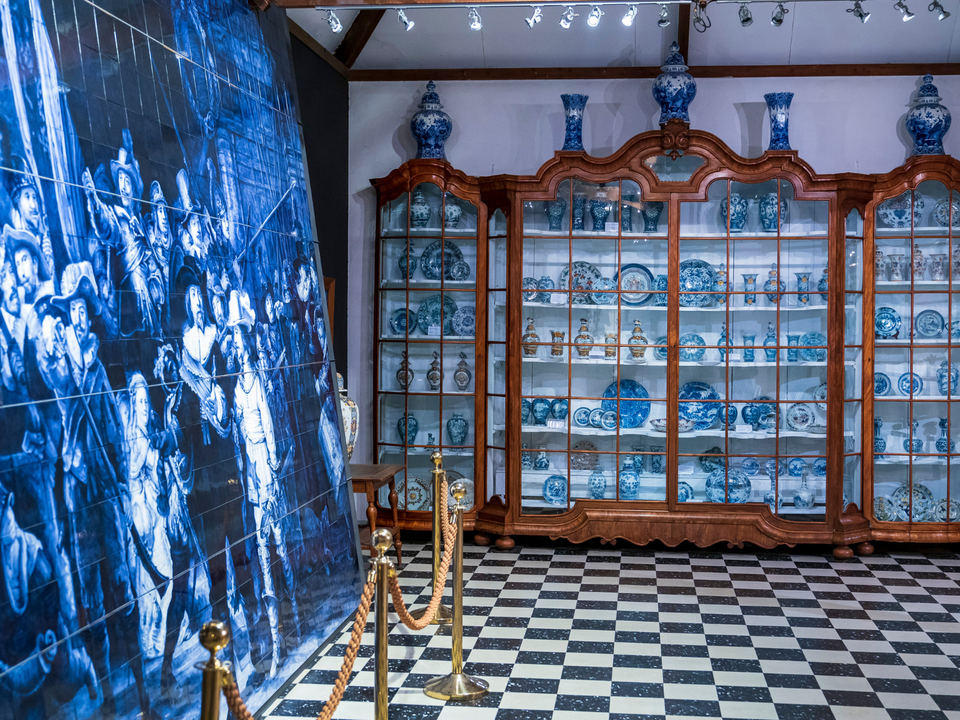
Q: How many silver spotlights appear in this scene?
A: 13